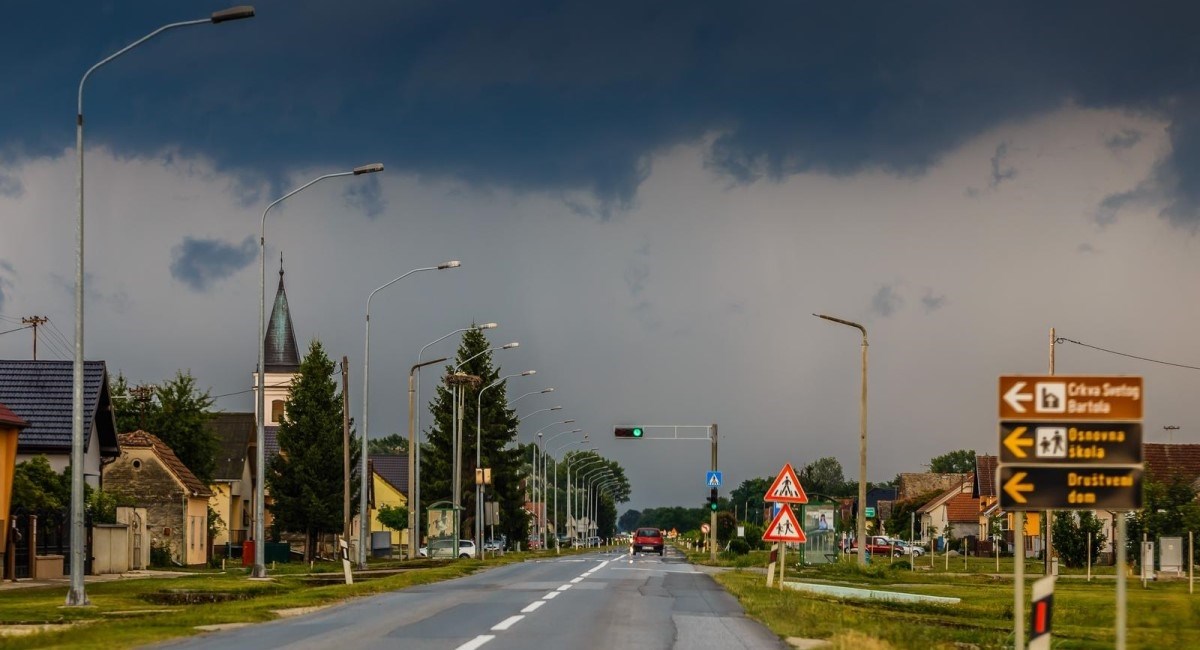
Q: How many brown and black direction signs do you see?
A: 3